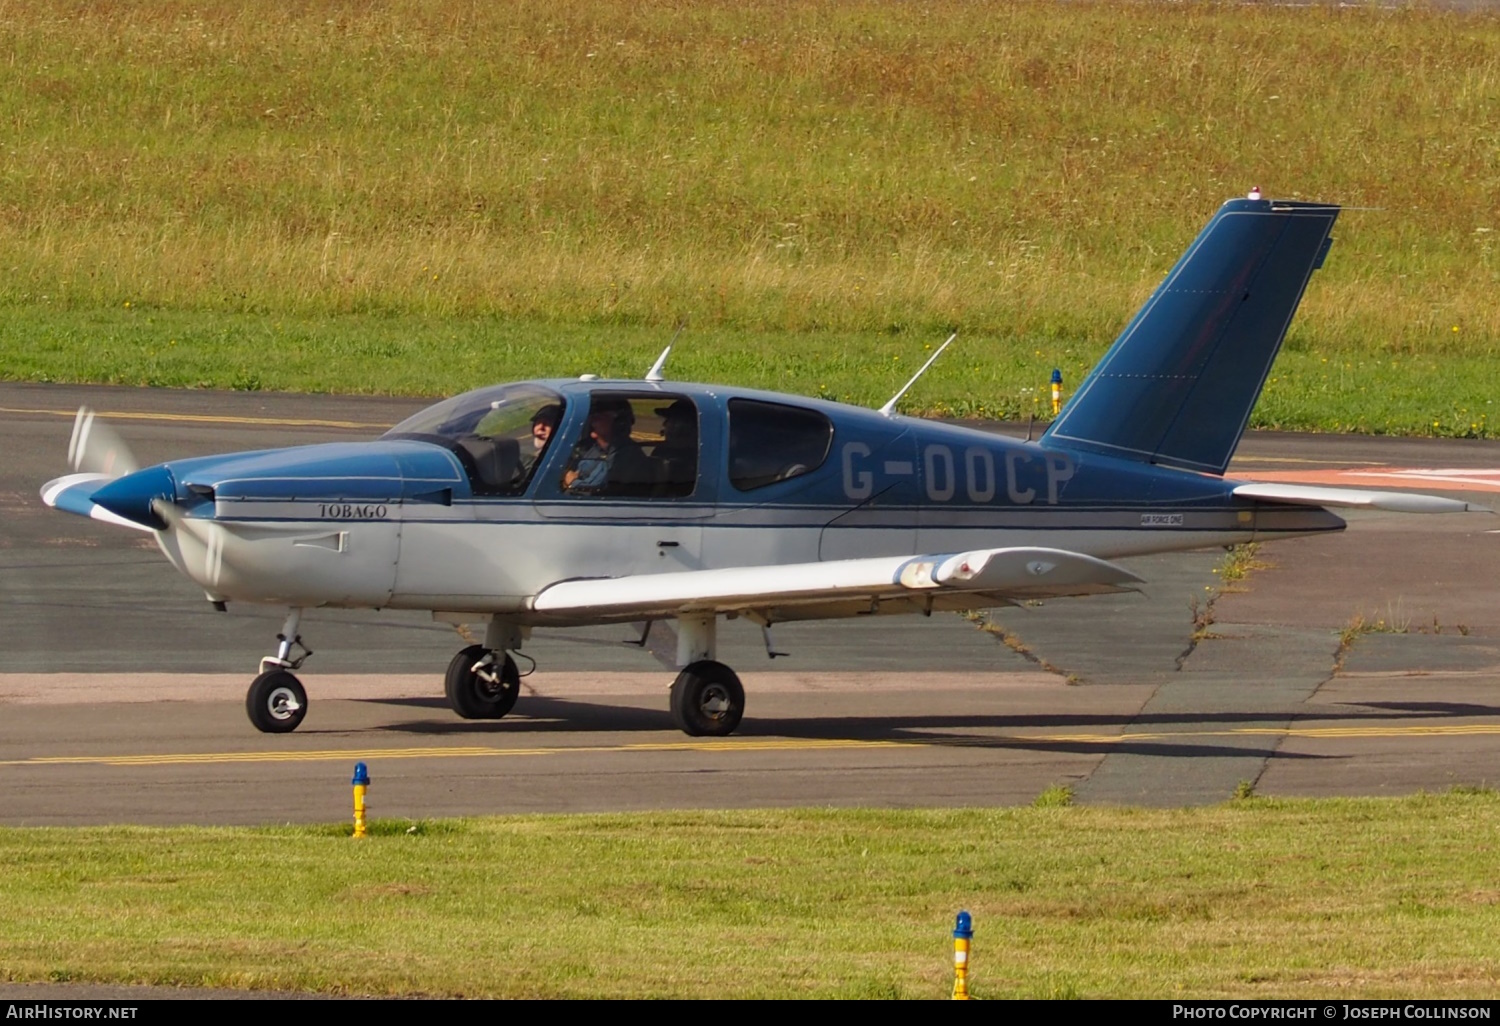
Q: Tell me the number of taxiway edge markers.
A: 3